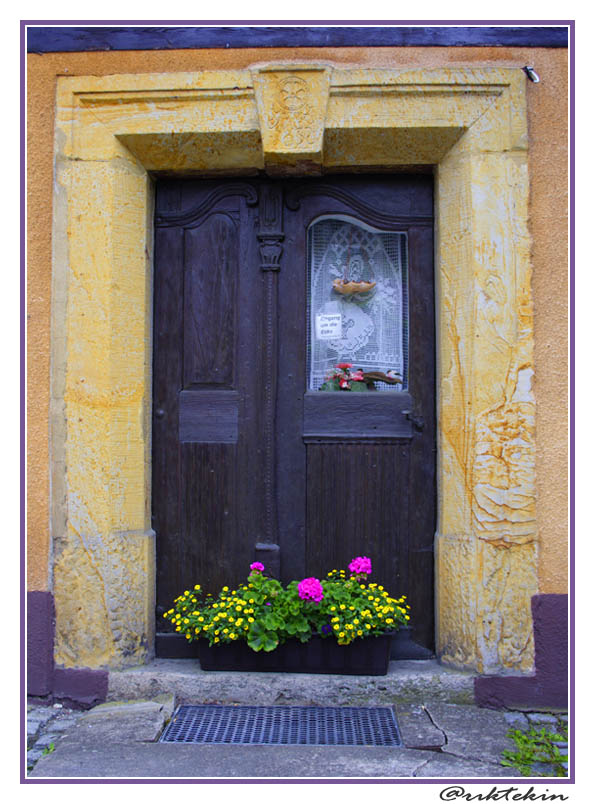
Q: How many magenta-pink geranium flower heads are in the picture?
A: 3